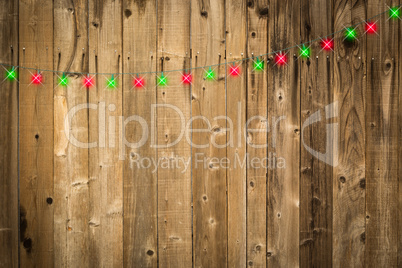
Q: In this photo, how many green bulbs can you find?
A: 9